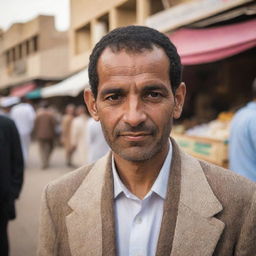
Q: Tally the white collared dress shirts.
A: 1